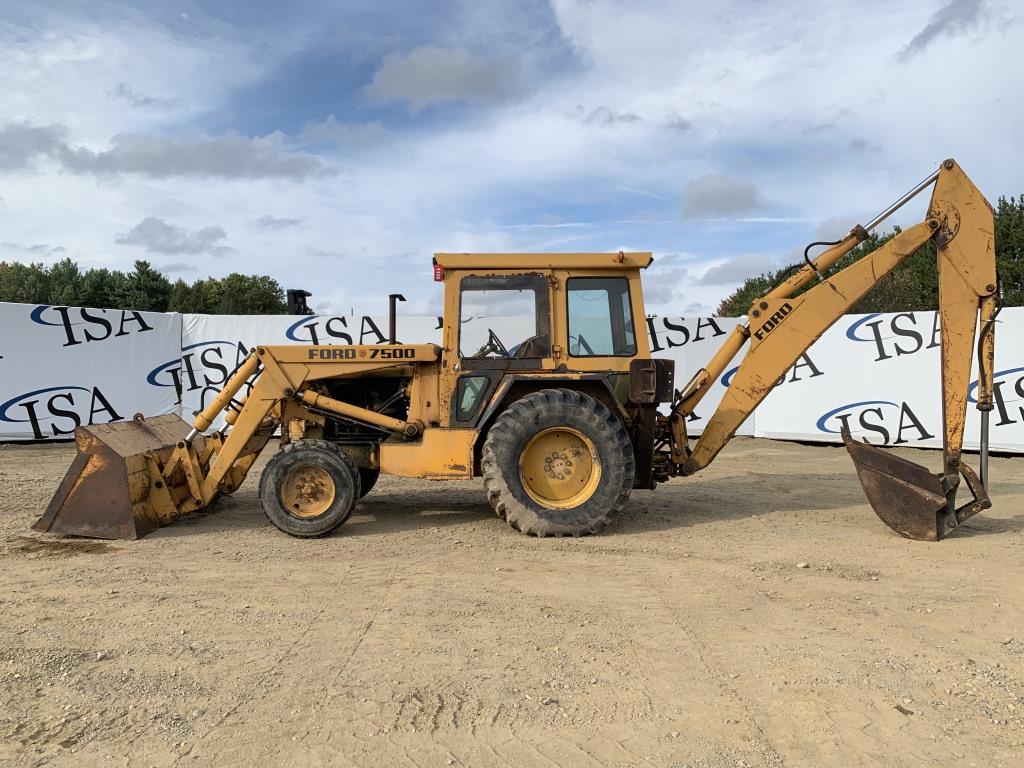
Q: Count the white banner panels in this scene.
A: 3